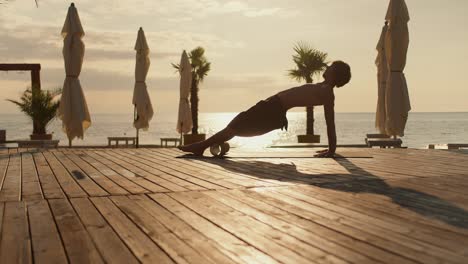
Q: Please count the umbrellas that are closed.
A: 5